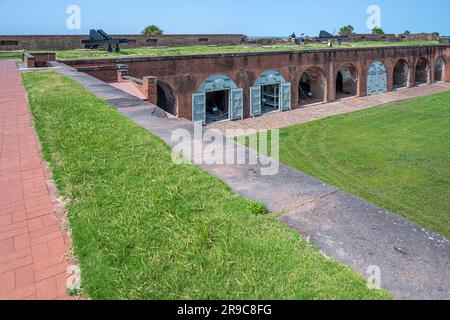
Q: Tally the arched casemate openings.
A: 9